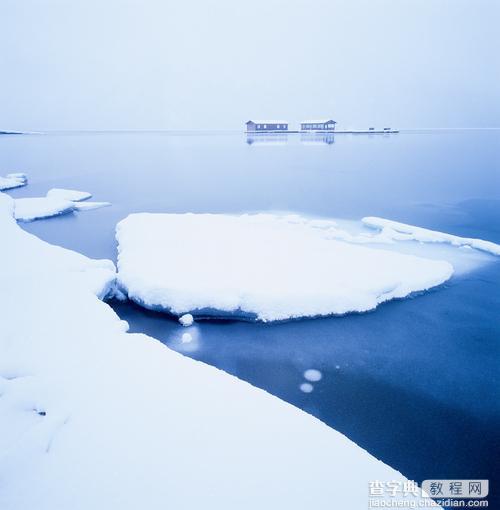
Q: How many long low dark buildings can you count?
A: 2